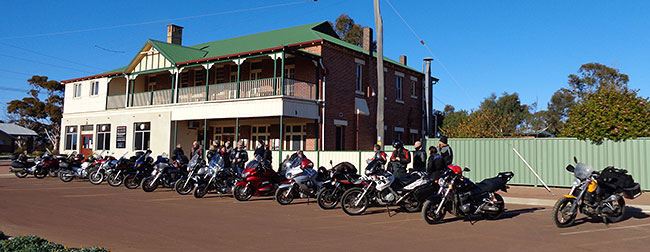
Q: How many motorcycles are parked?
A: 15